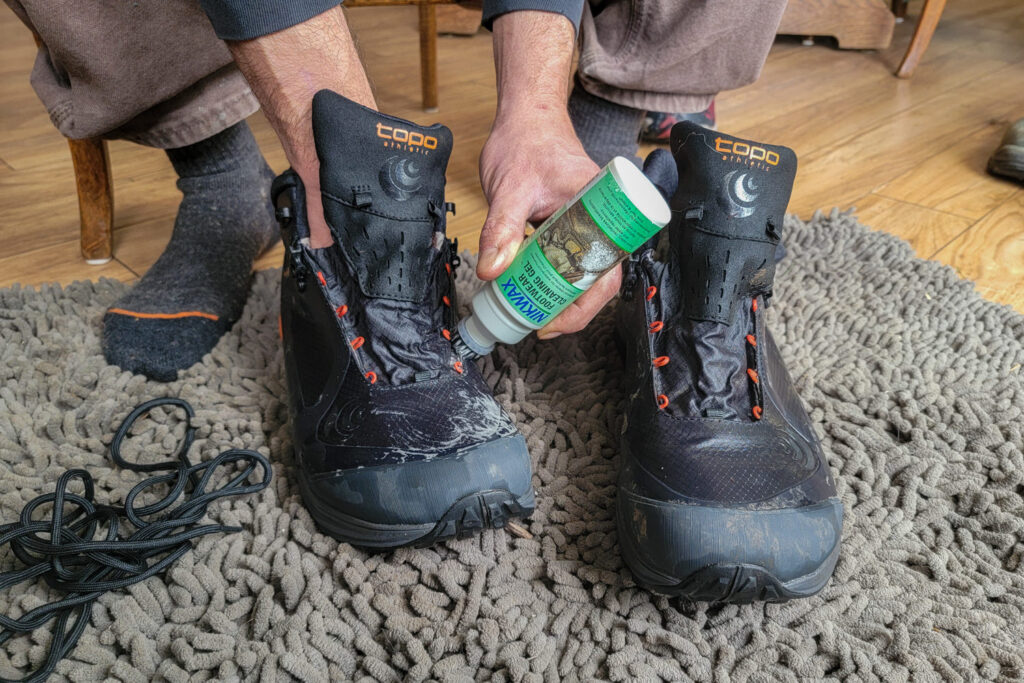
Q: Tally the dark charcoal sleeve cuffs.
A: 2